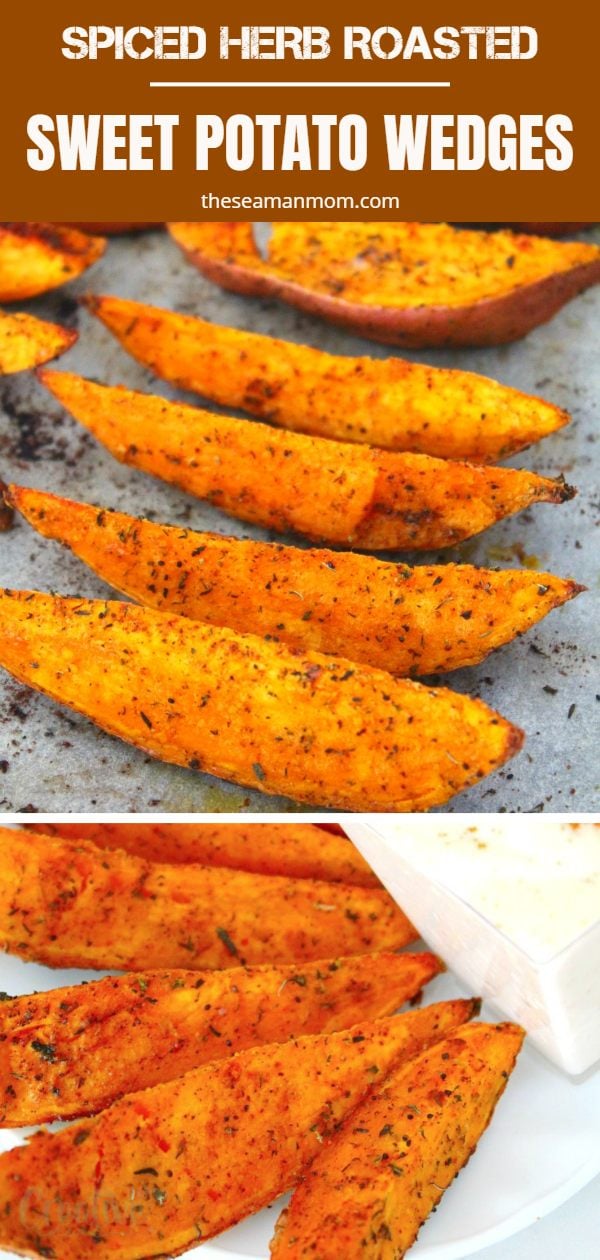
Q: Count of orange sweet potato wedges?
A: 12